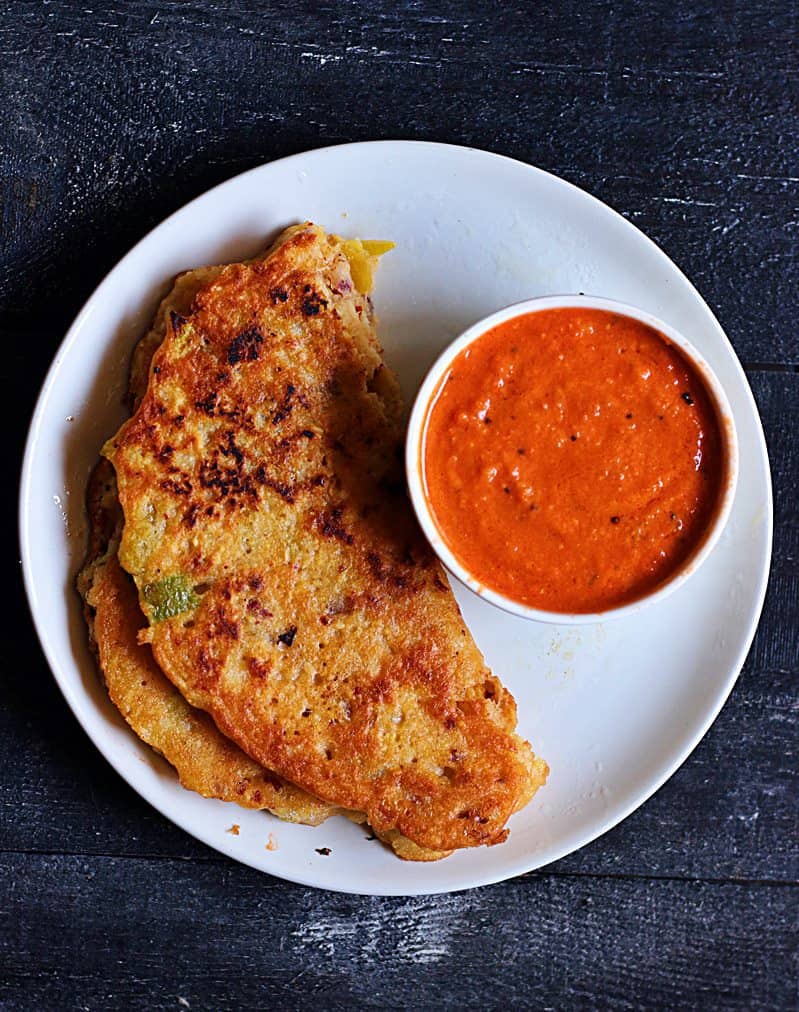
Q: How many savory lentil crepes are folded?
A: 2